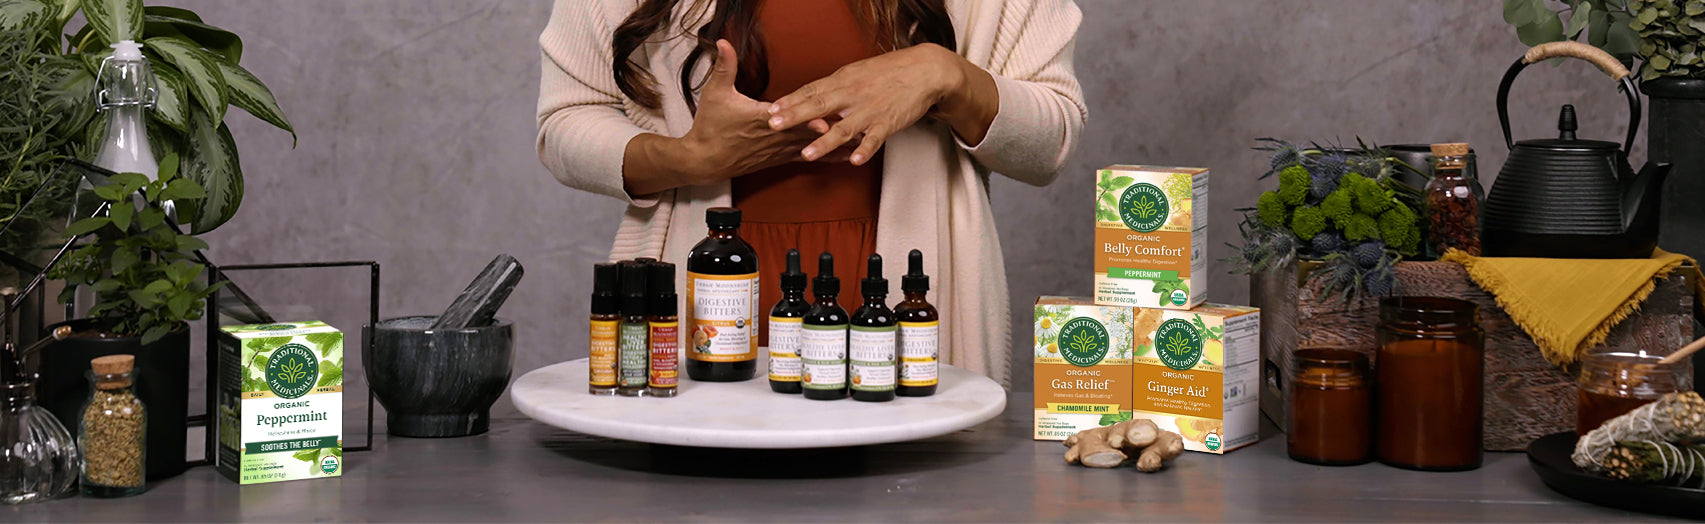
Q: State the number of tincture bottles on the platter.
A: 4